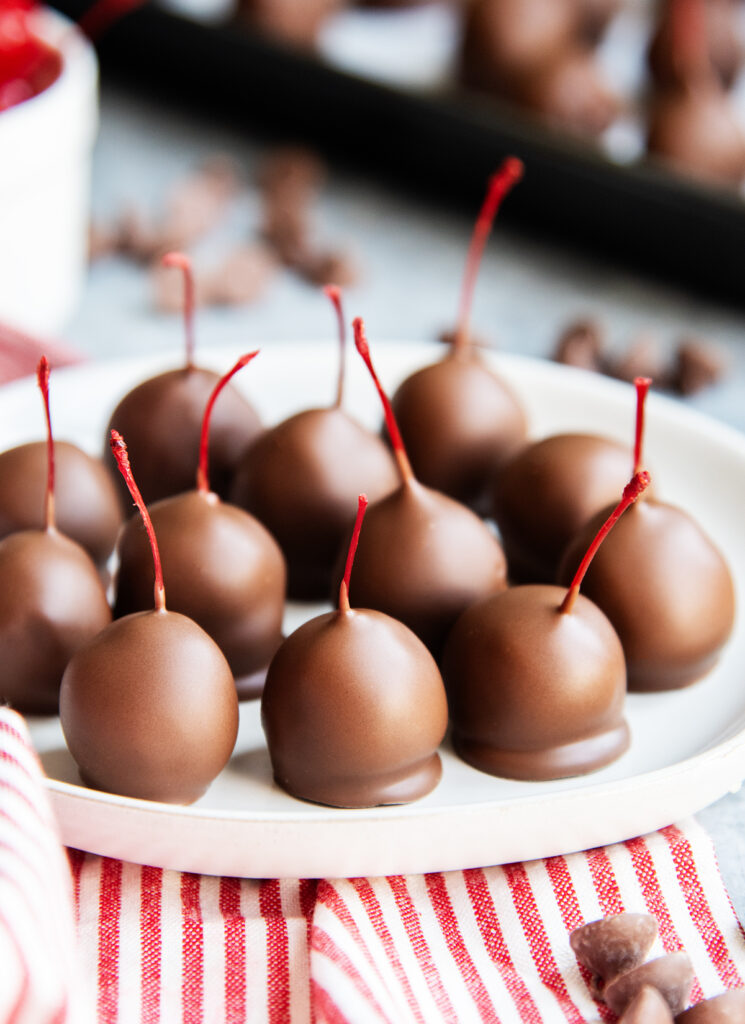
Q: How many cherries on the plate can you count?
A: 12